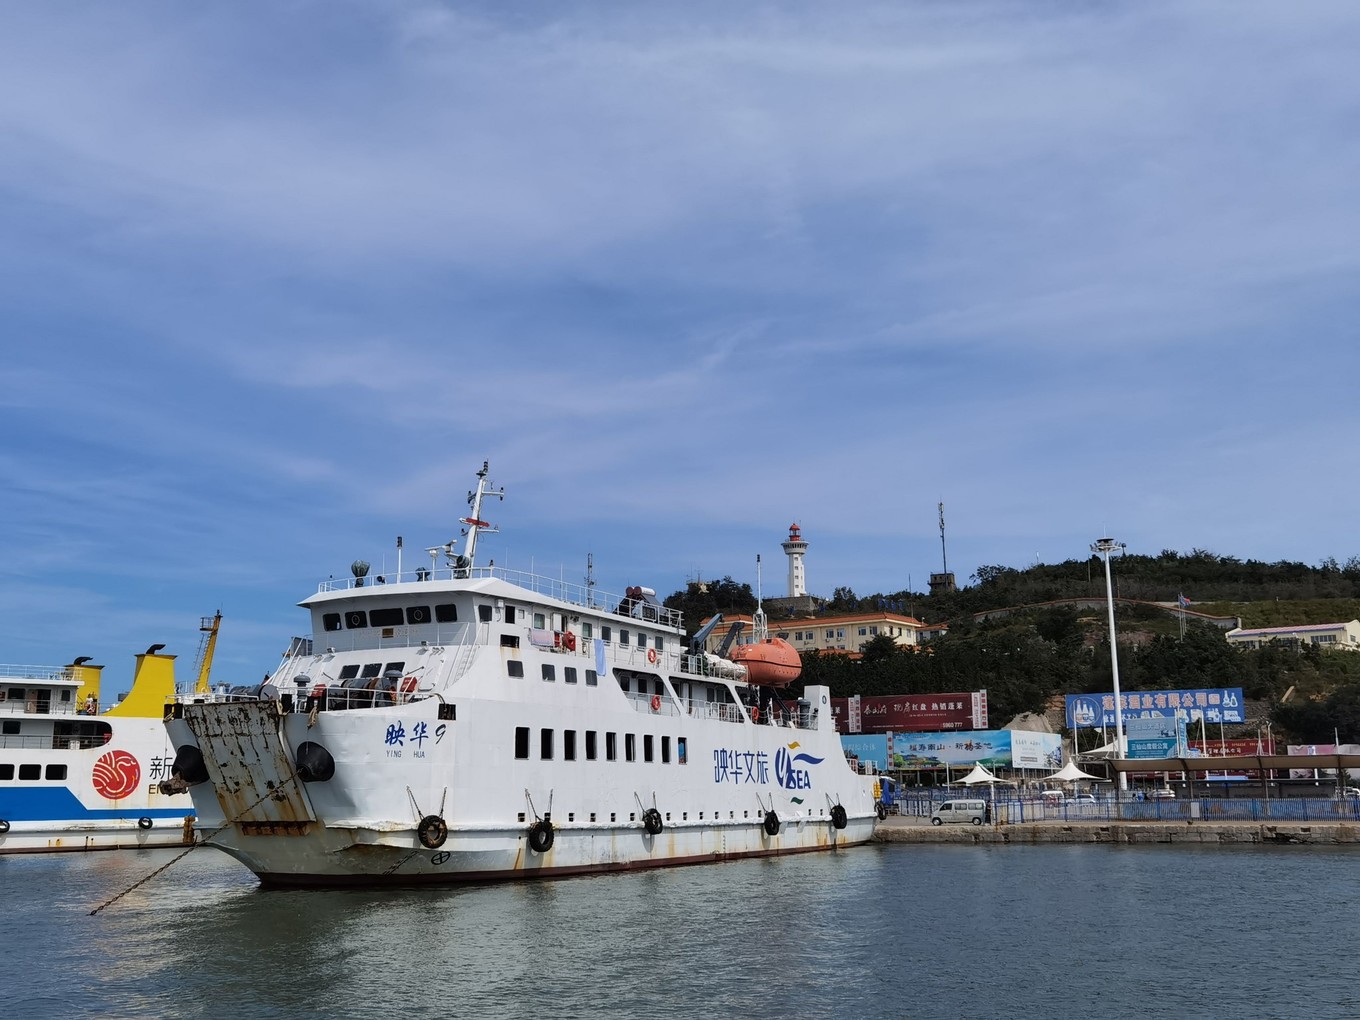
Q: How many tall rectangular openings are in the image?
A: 9